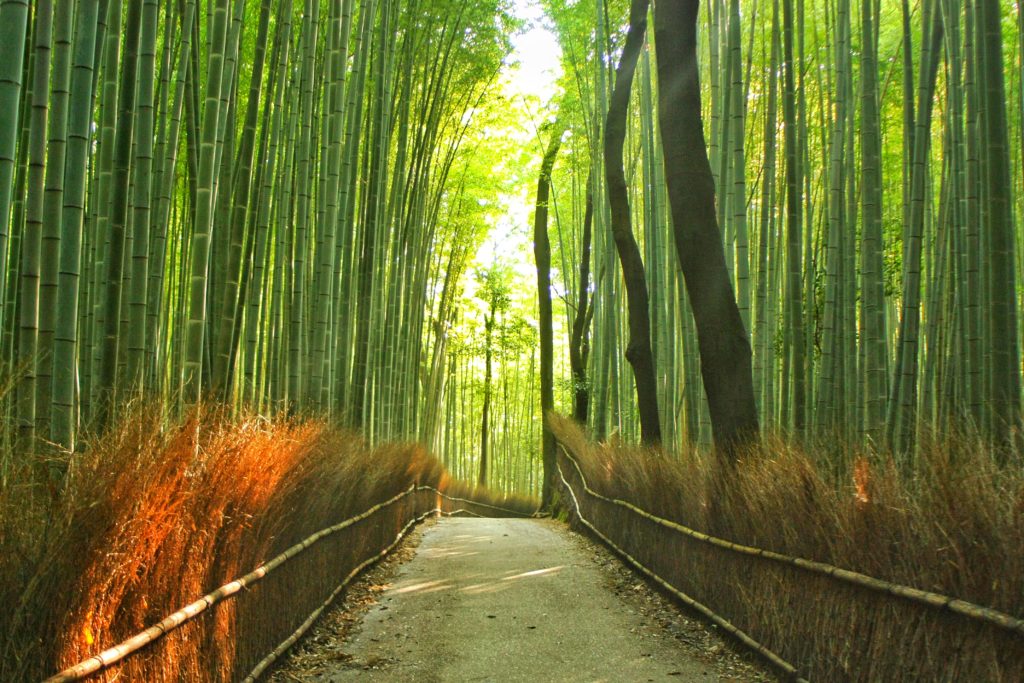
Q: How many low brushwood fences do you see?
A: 2